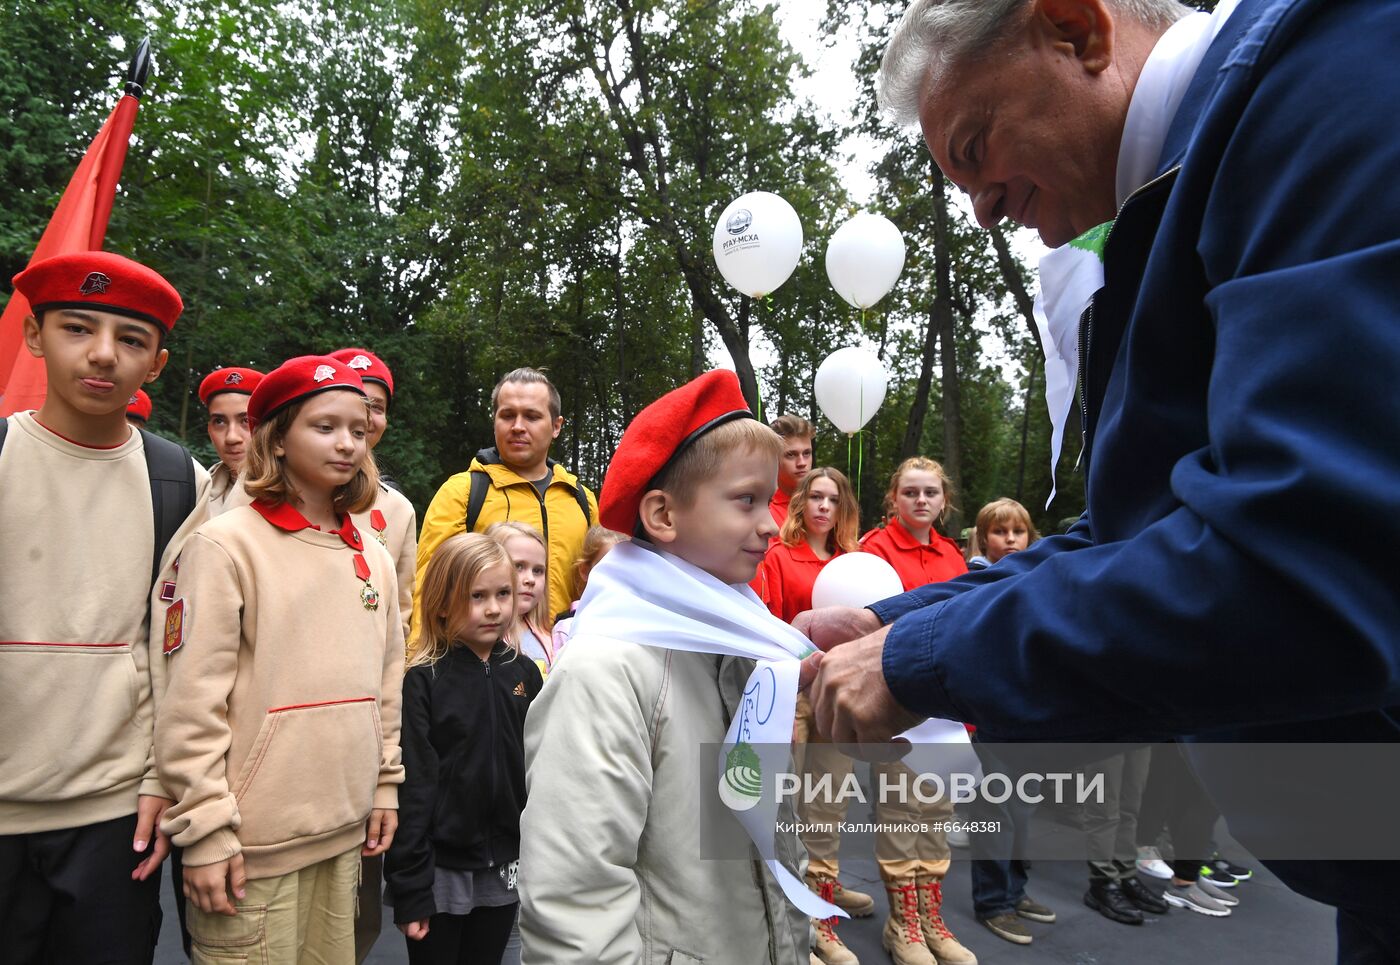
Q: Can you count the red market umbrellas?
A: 0